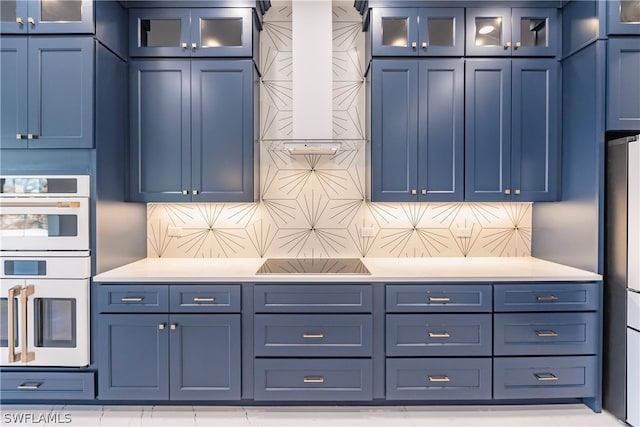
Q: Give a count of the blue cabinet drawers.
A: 12